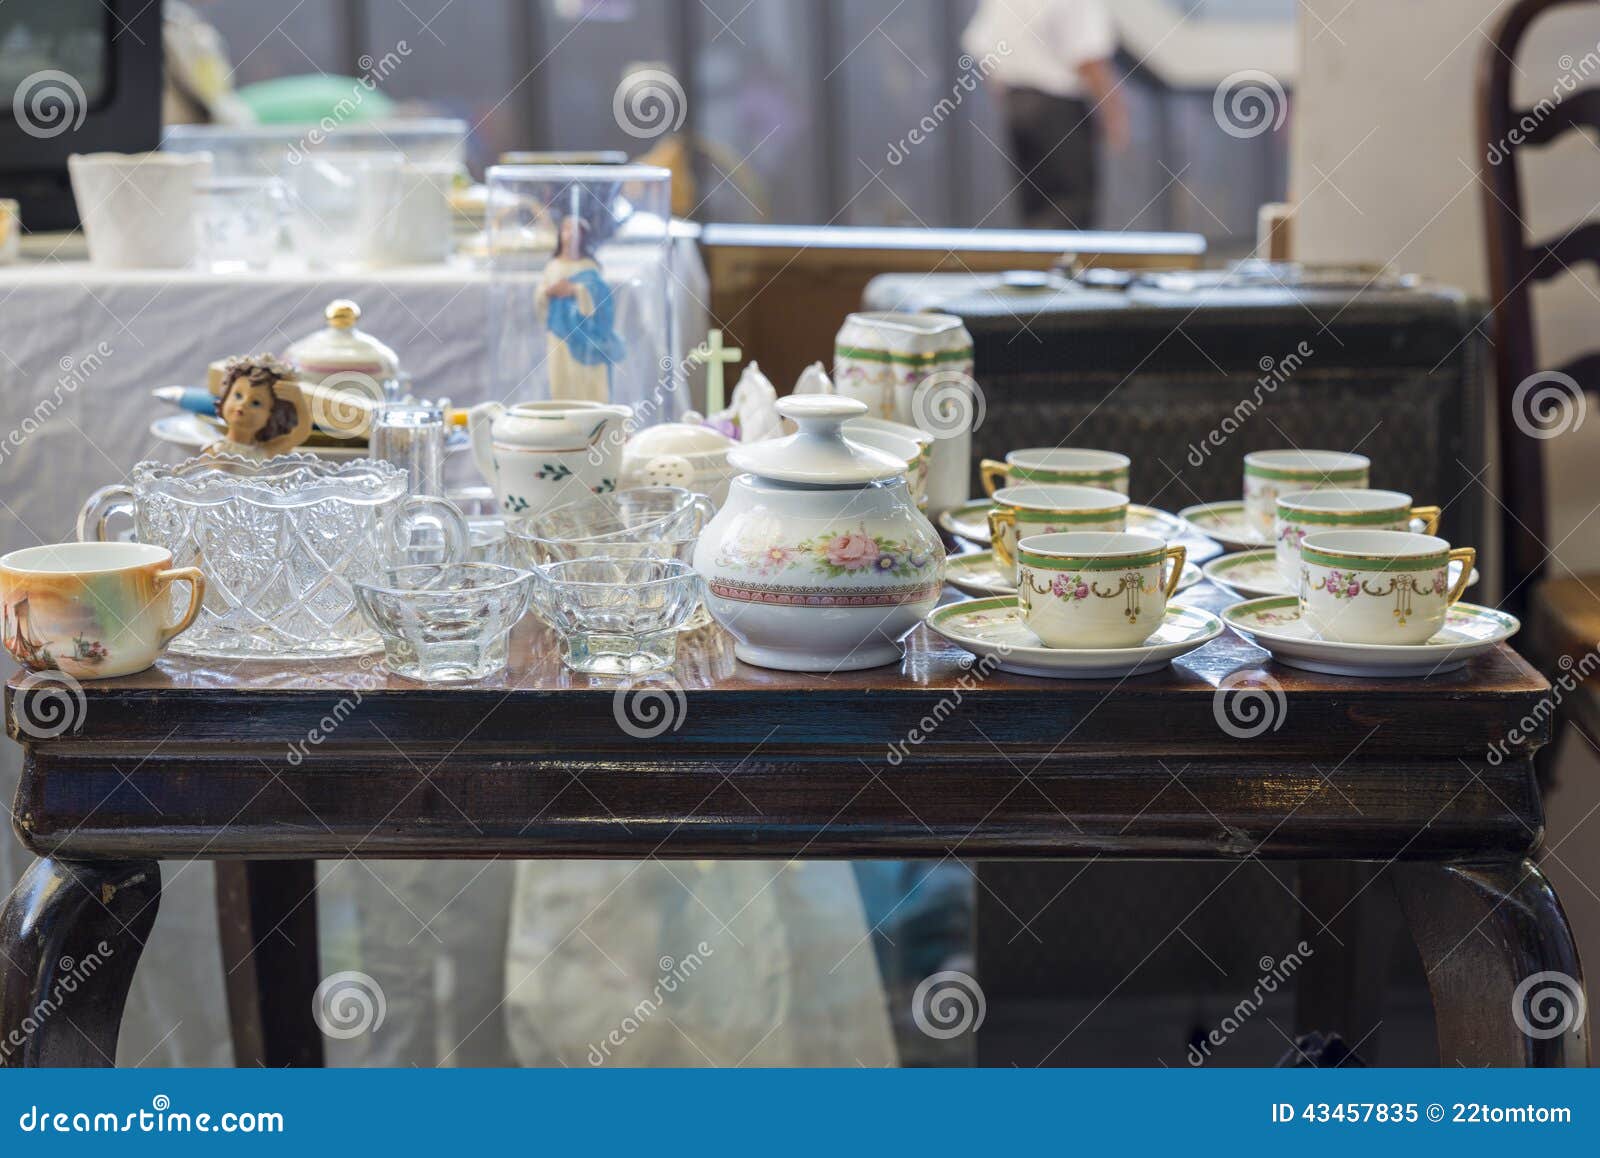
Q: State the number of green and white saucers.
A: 6